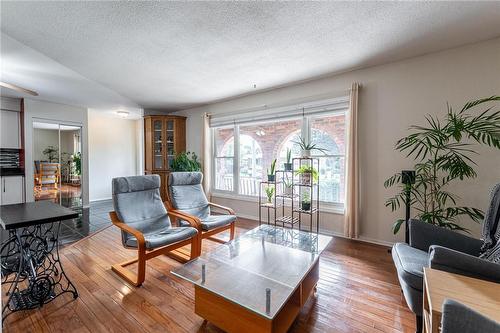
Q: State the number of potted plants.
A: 9